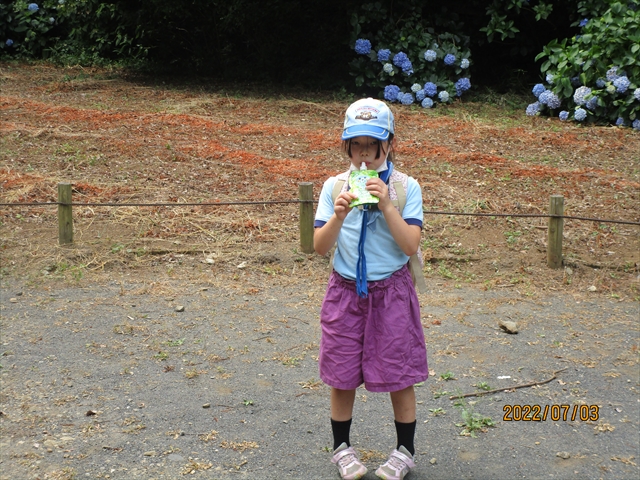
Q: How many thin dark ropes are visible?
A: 1